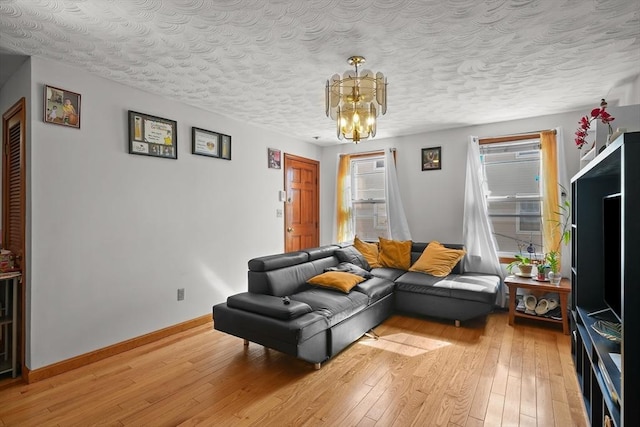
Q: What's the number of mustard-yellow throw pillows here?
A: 4